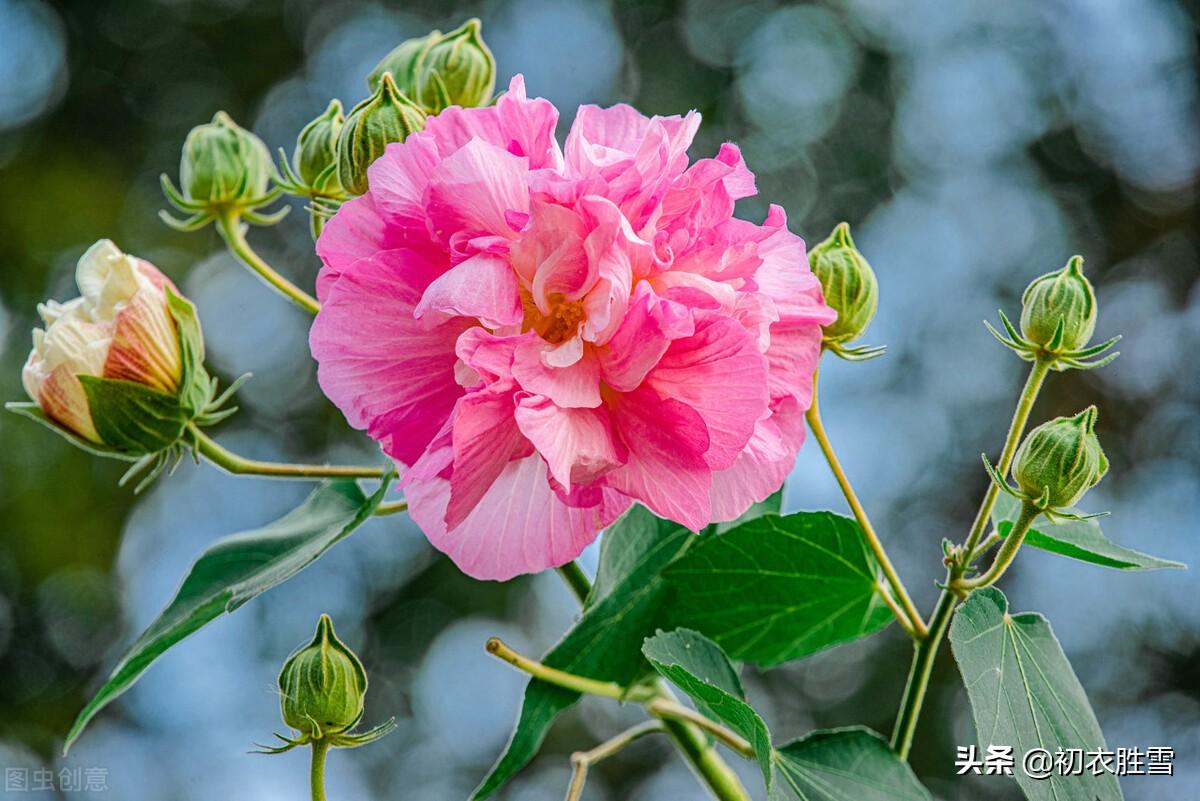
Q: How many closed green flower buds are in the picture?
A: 9